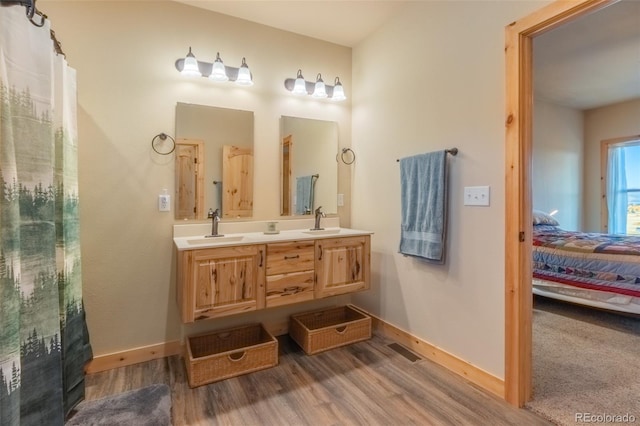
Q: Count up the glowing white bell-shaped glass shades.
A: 6